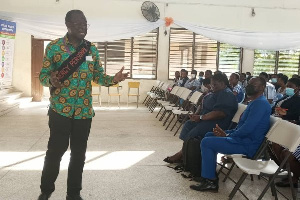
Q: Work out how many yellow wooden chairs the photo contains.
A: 3